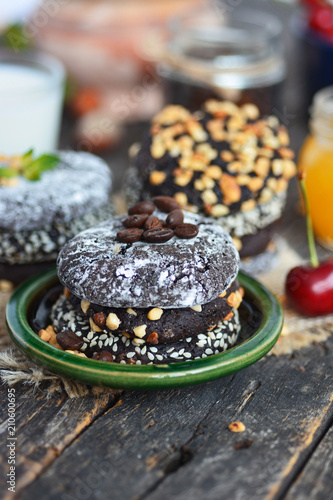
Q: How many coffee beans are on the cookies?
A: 8